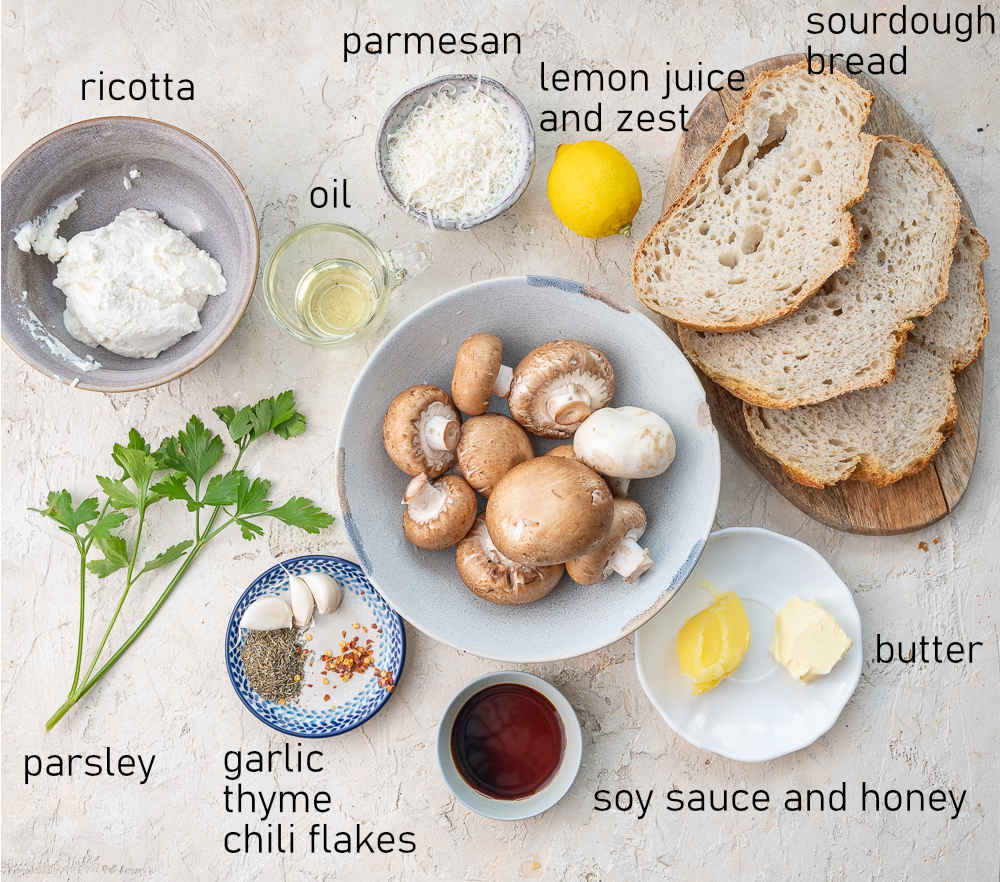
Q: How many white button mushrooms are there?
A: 1